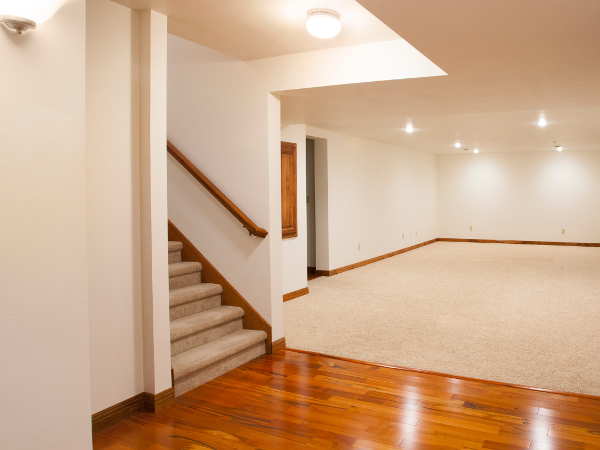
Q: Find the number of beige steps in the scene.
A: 5